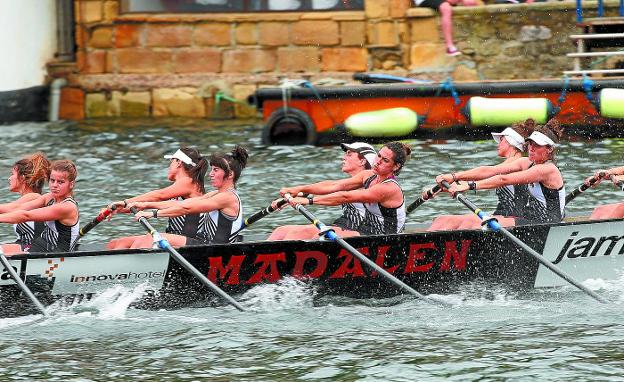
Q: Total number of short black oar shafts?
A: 4